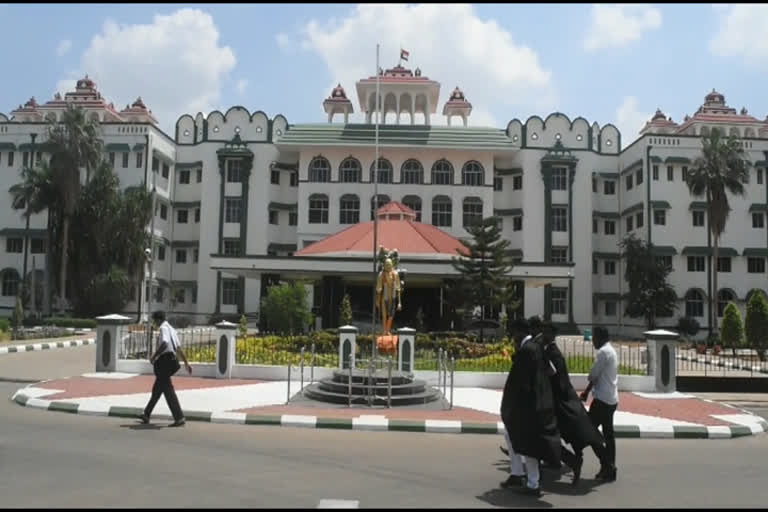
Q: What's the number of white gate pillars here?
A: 5